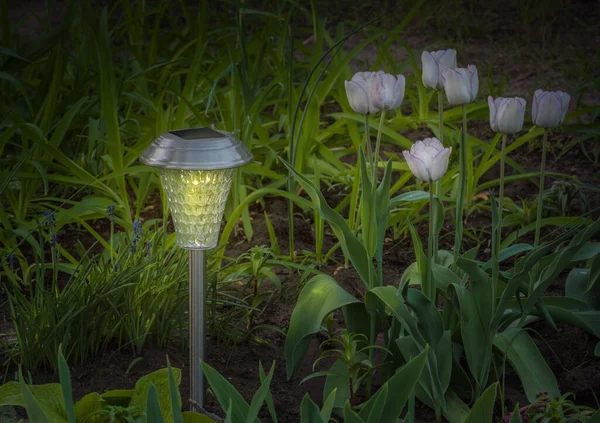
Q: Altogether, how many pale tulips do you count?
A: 7